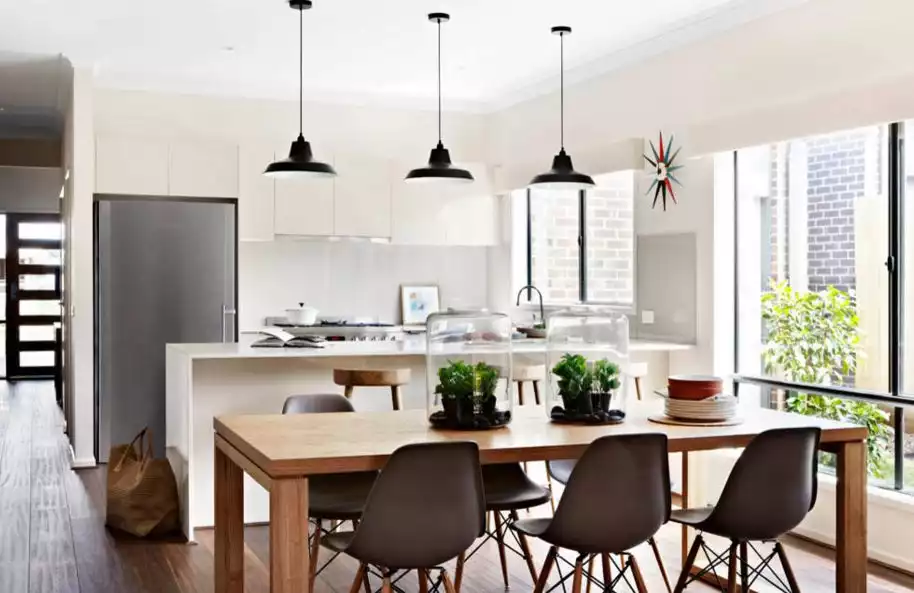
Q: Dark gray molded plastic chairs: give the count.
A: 6